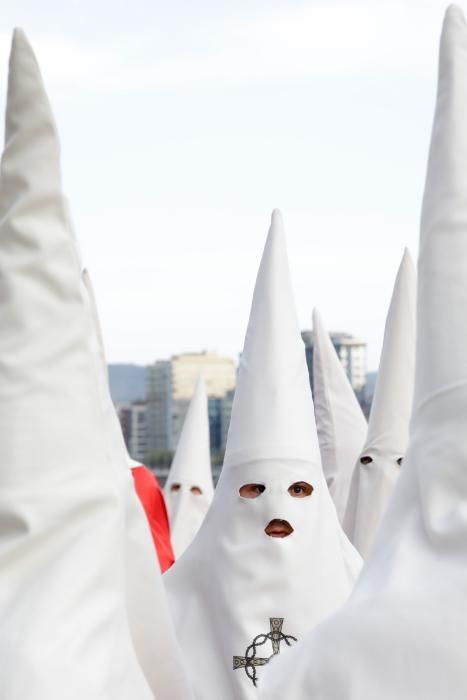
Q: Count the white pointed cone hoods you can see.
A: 7